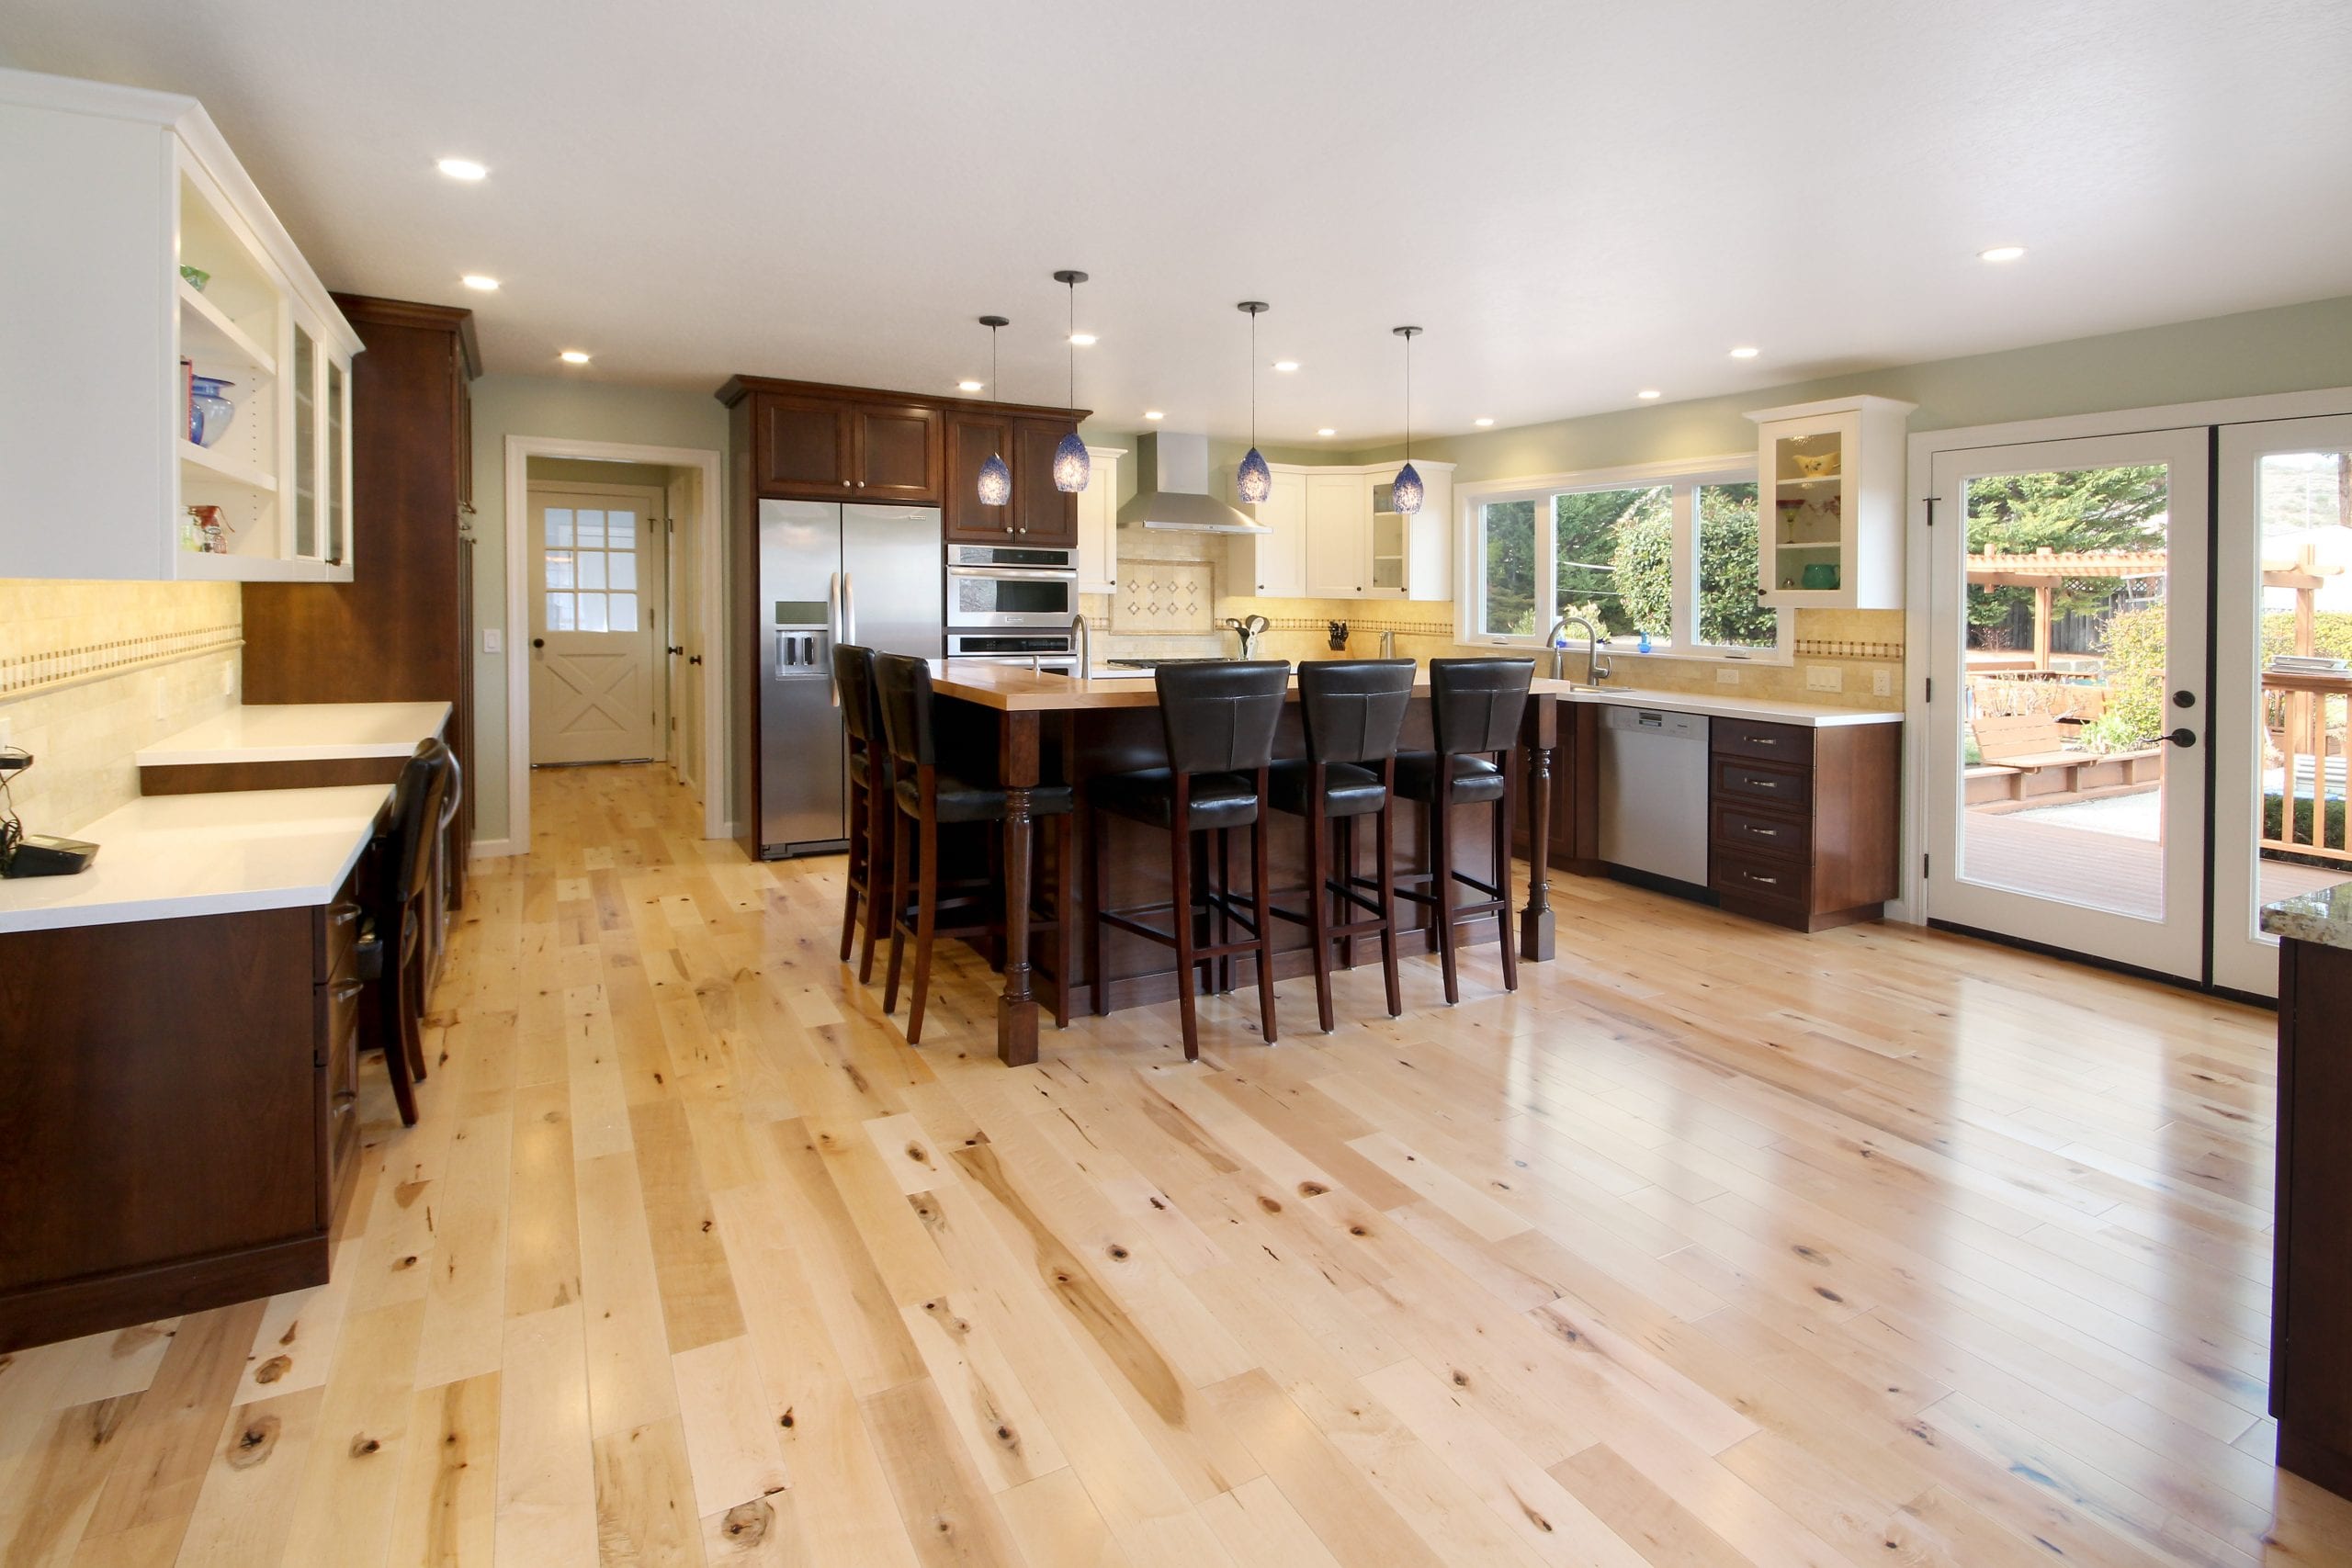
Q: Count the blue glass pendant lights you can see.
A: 4